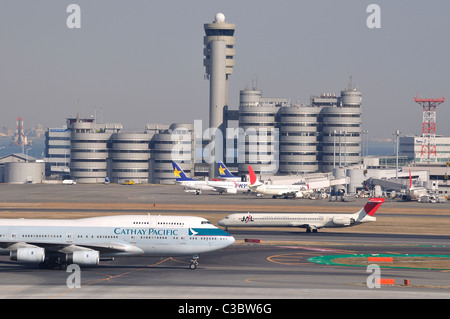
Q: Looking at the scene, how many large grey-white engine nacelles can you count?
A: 2